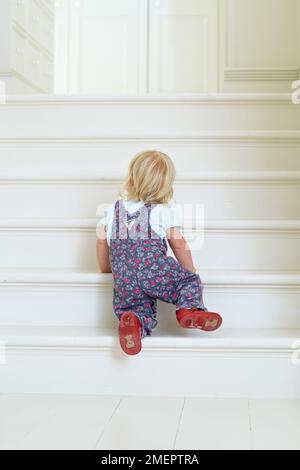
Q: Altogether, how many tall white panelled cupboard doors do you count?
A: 2